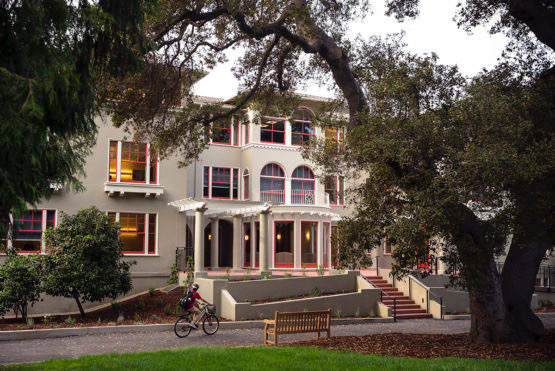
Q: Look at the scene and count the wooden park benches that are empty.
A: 1